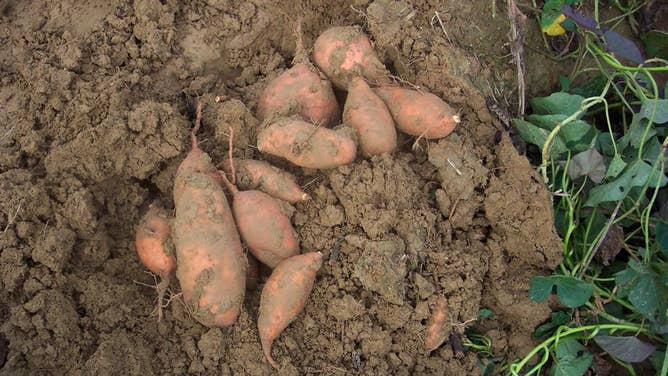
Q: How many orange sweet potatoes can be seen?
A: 11